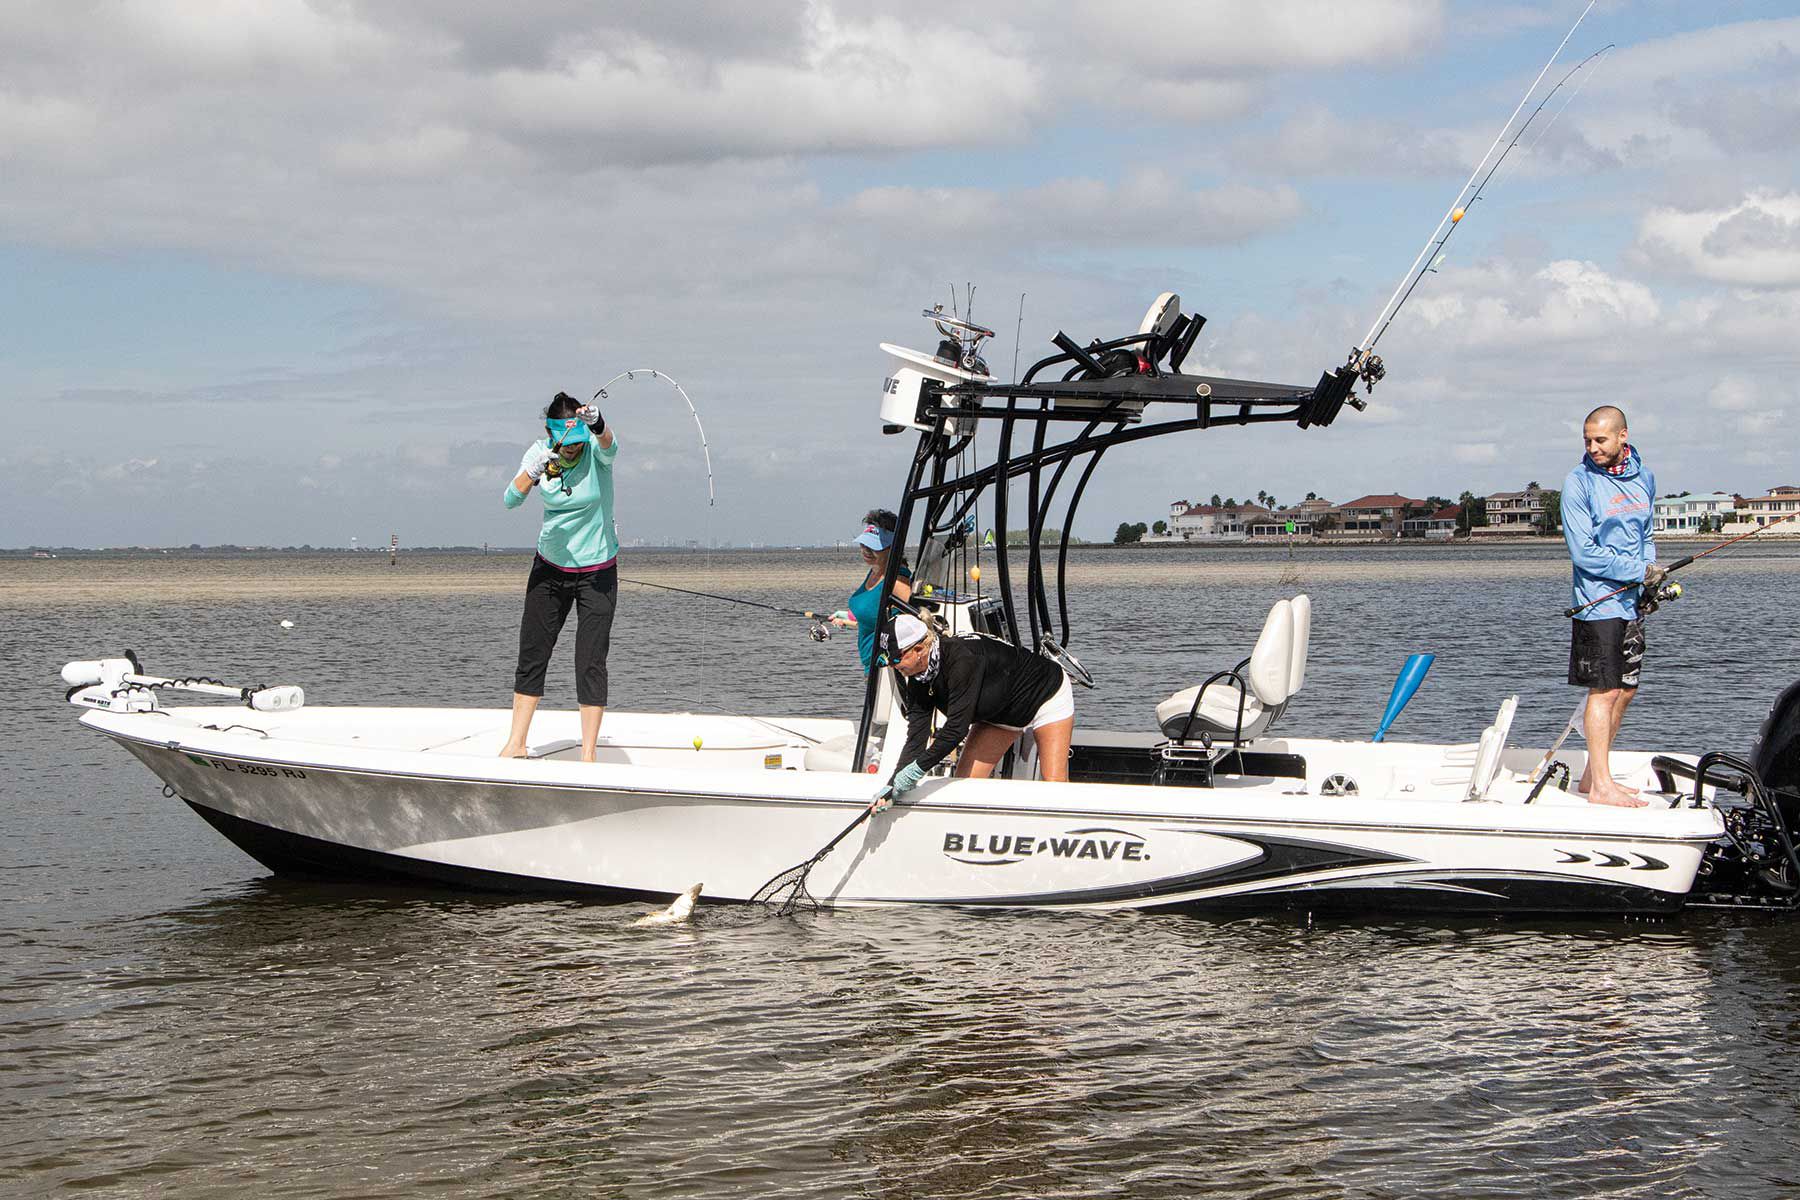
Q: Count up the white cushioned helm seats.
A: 2